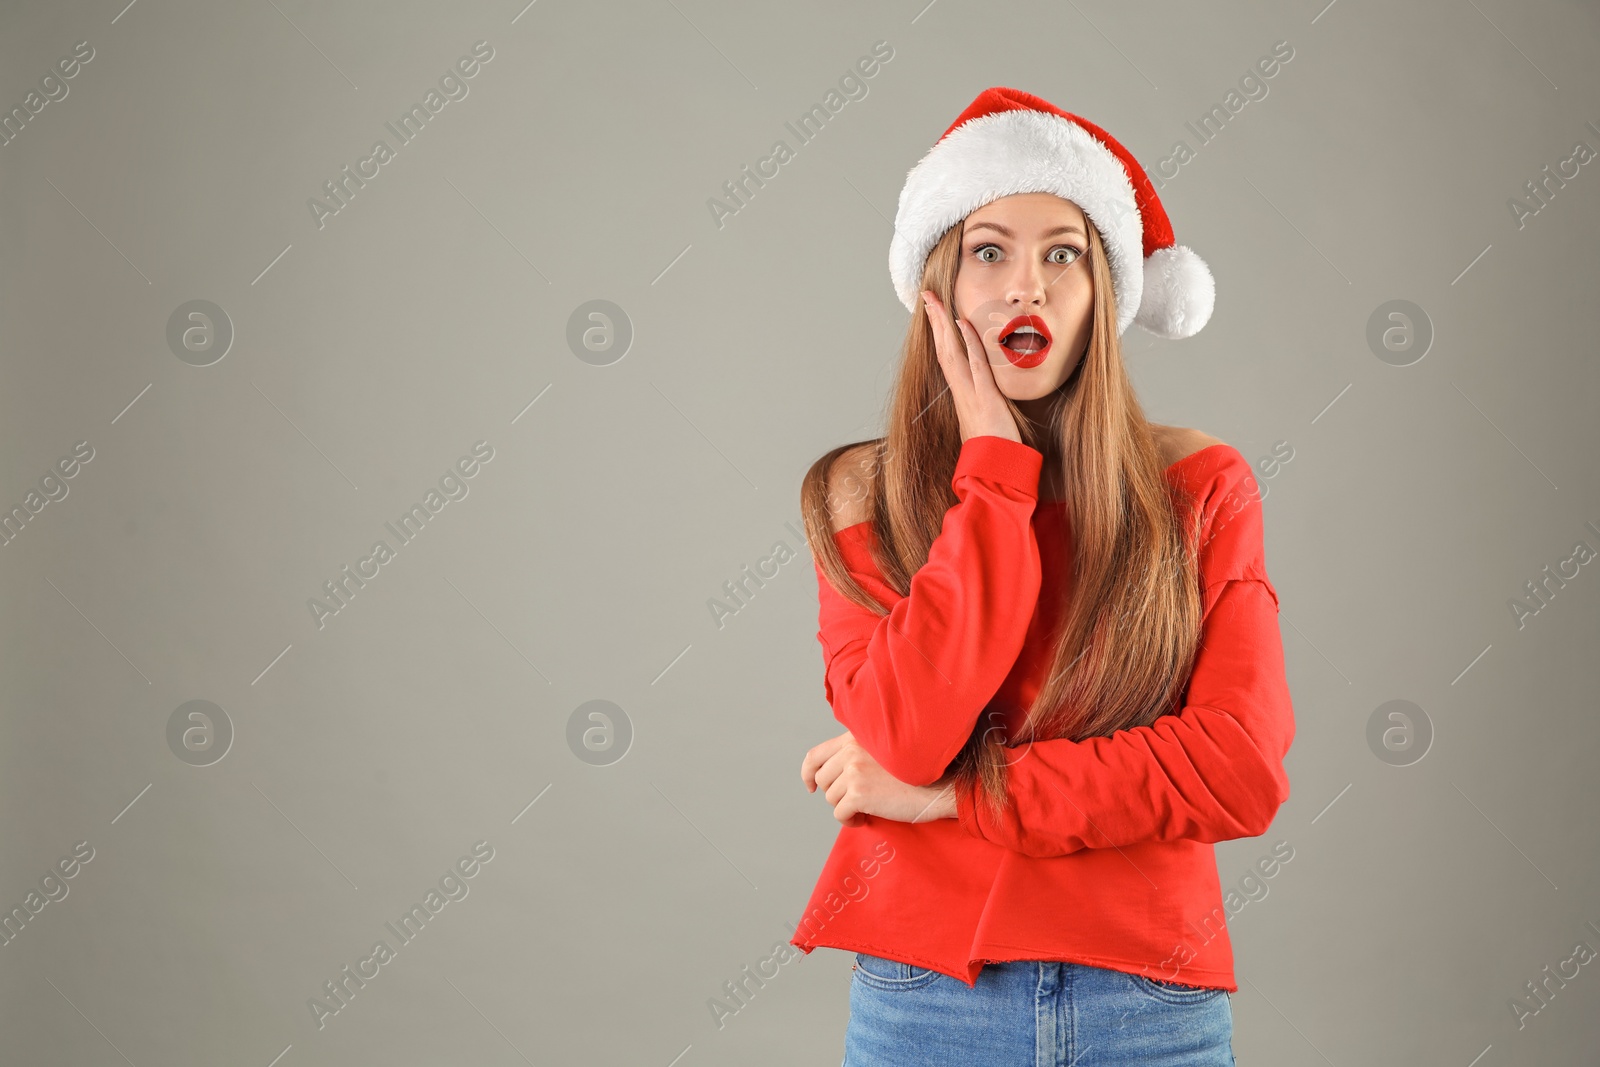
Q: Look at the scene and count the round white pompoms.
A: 1